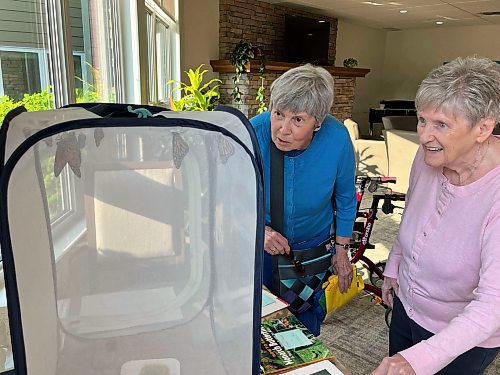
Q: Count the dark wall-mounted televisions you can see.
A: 1